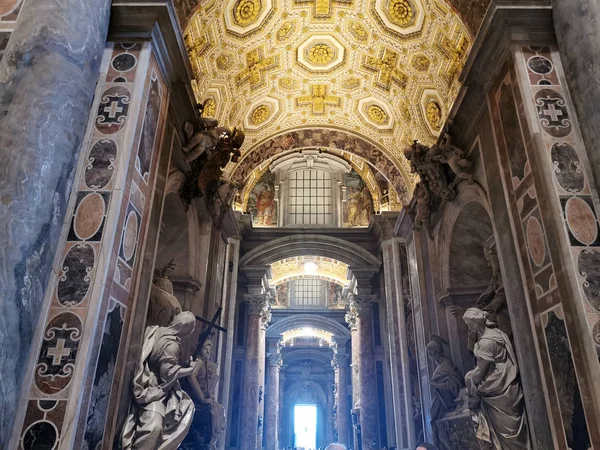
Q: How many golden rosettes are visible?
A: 7